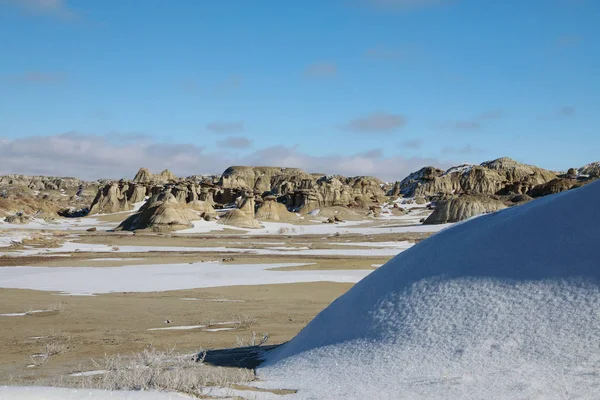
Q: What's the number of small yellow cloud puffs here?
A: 0